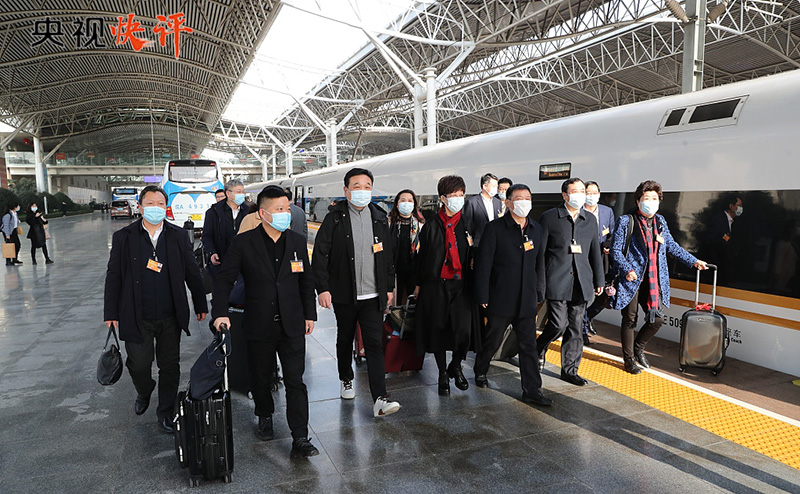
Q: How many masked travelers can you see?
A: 14